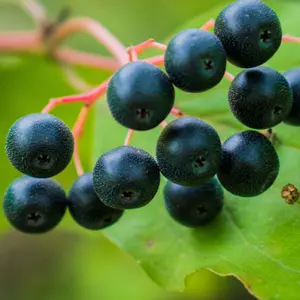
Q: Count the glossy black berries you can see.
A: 12